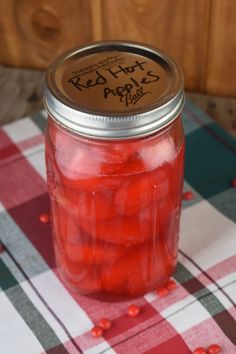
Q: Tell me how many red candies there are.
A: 11